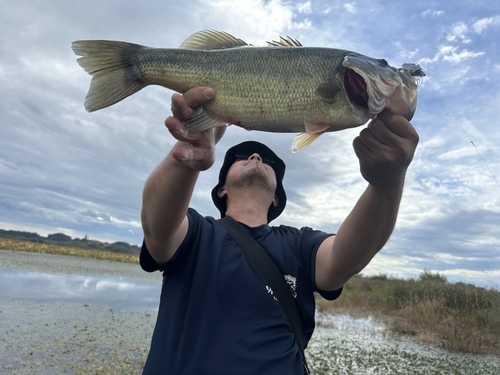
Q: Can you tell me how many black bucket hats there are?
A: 1